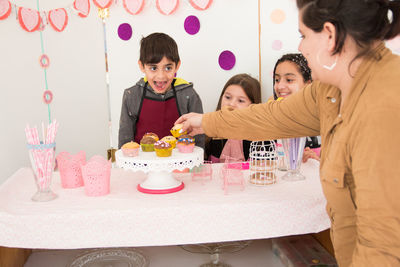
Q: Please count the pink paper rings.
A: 2